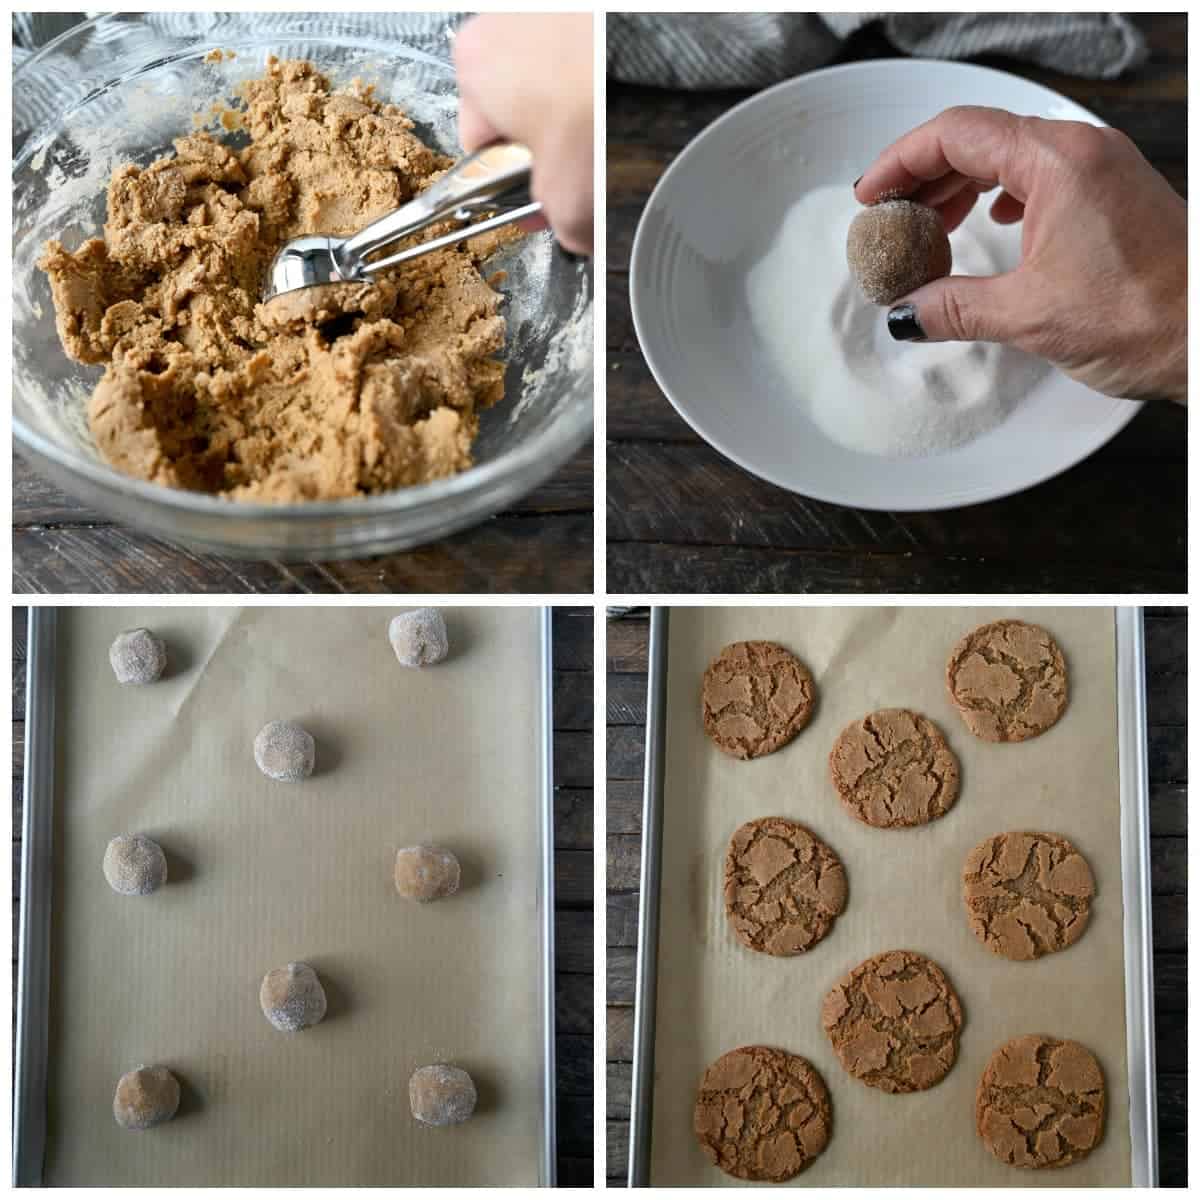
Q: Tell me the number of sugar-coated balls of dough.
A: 9